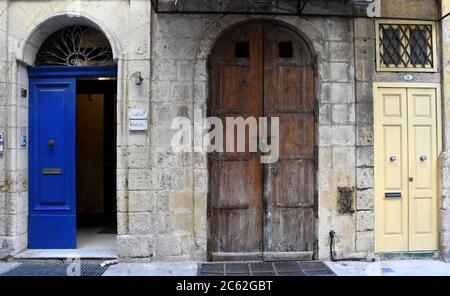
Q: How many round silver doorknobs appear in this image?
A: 2